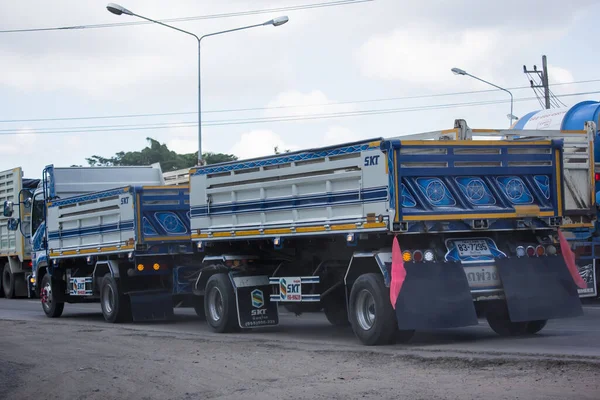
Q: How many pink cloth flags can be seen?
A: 2